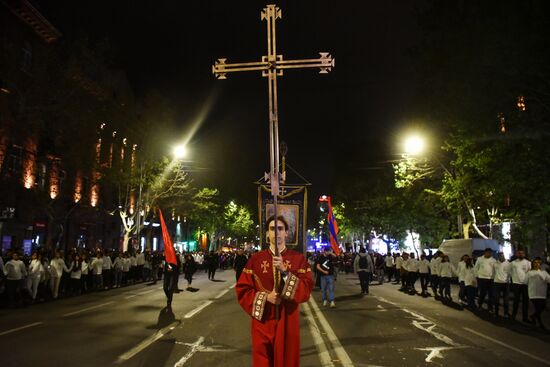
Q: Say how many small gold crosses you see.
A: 2